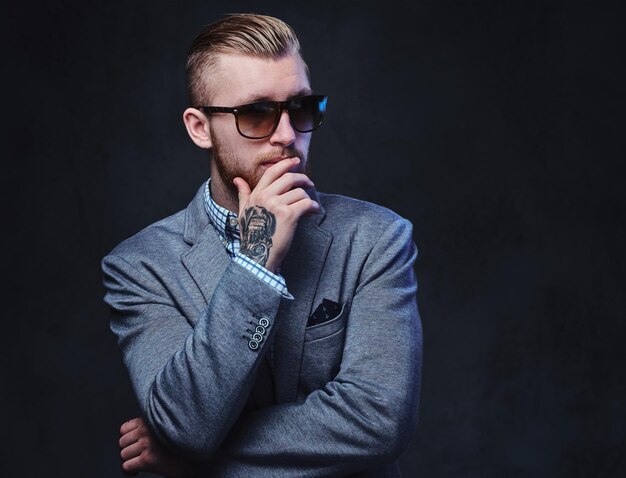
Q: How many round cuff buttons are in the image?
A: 4